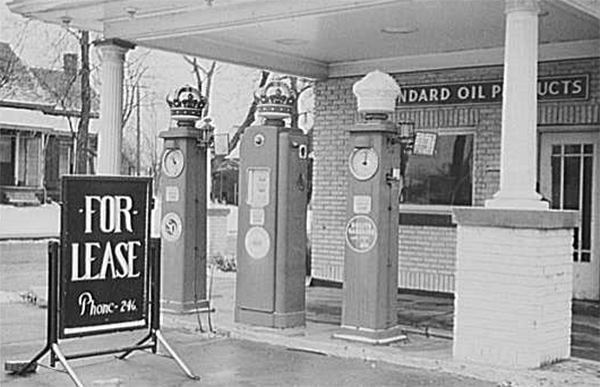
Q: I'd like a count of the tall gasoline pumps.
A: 3